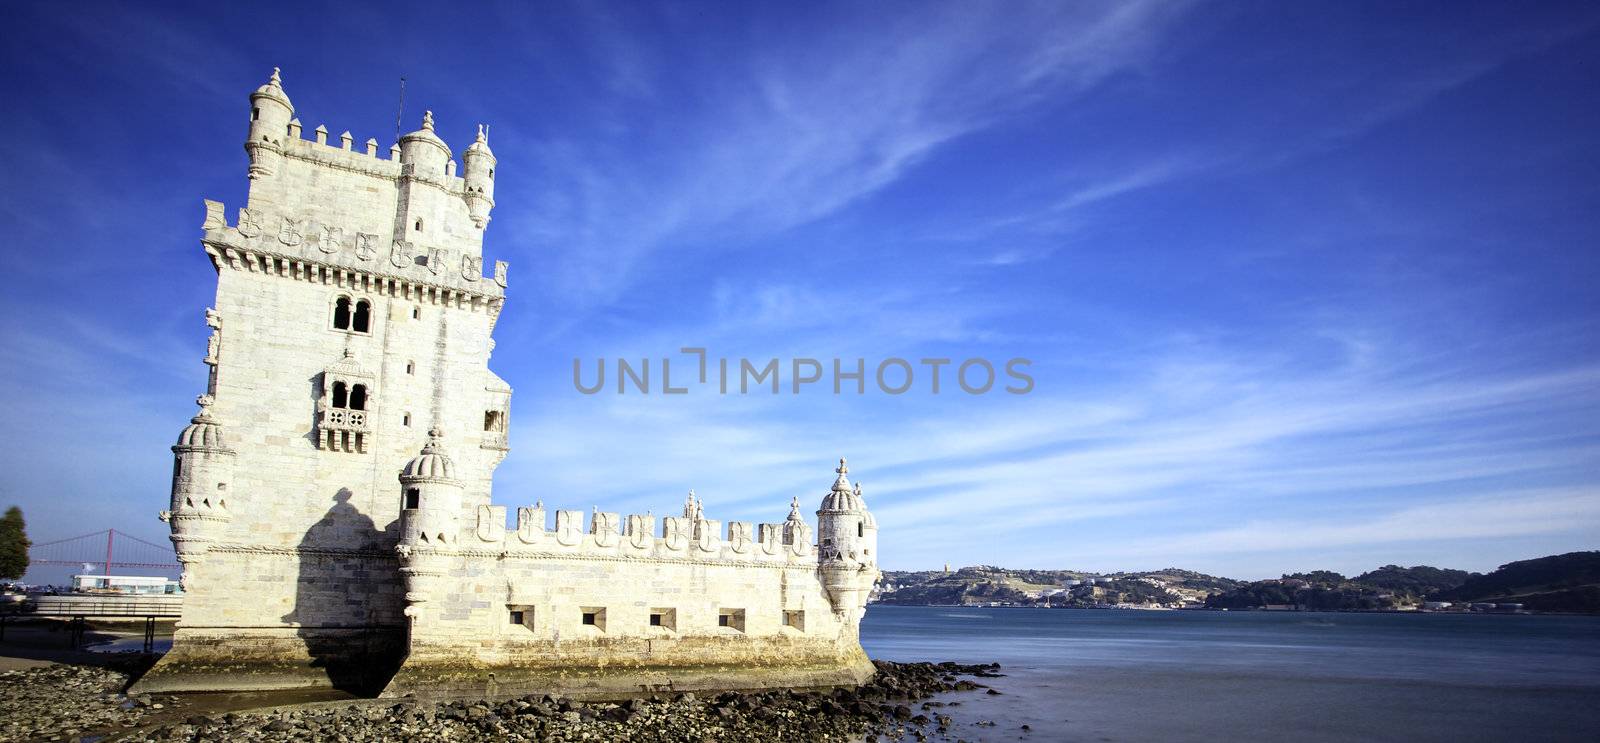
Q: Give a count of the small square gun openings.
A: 5